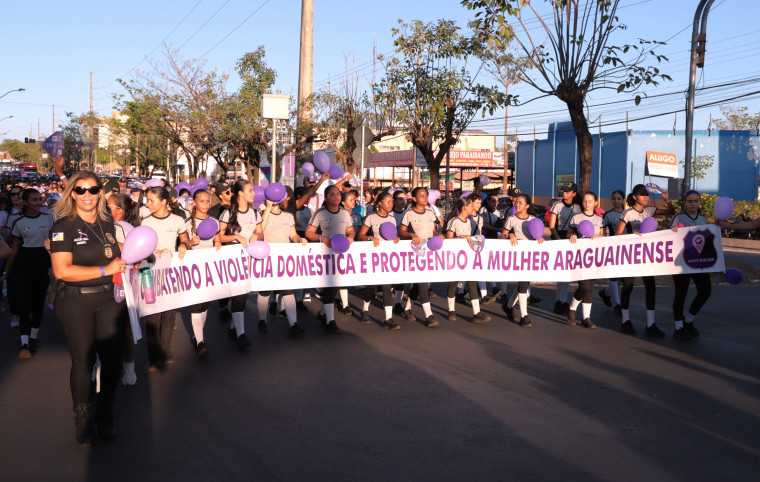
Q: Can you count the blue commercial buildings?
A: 1